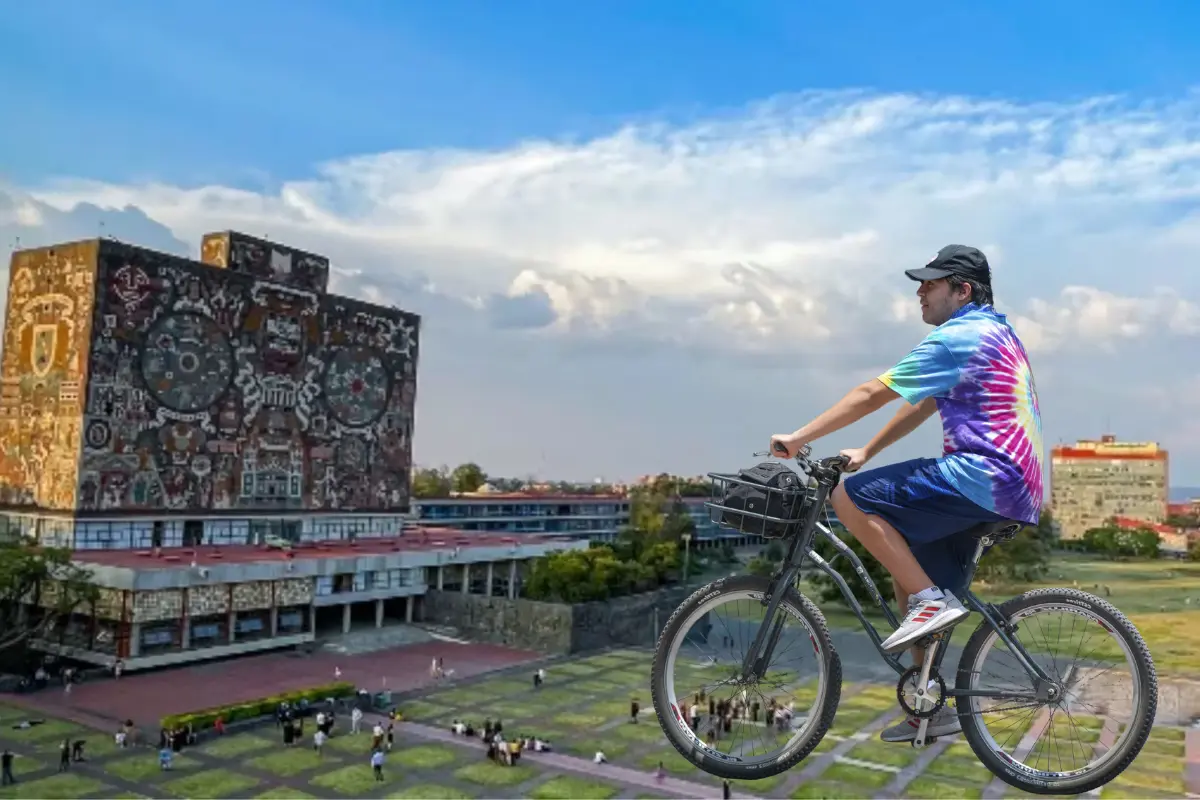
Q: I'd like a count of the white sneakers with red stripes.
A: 2